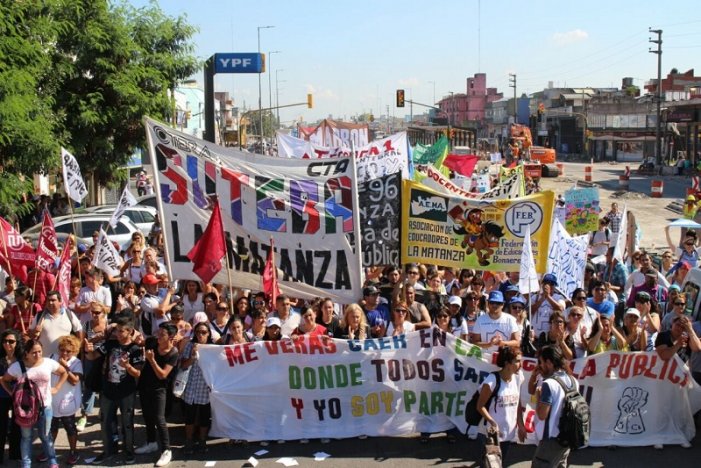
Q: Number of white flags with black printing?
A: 3